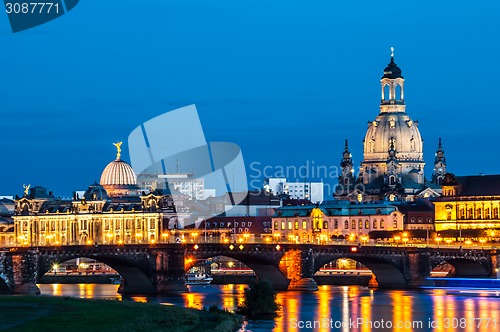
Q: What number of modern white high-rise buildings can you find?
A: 2